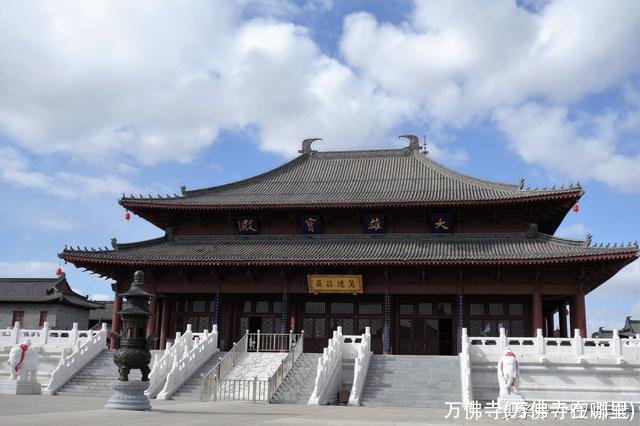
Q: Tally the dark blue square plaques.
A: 4